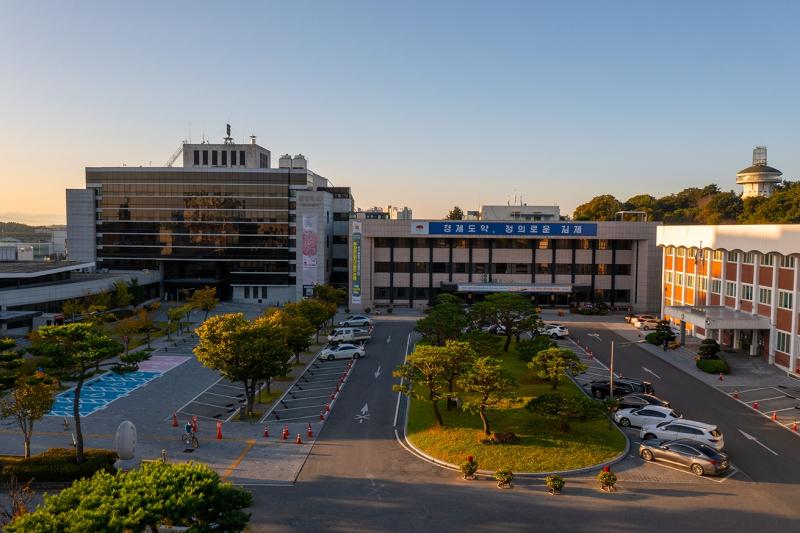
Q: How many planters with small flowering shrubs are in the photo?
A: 4